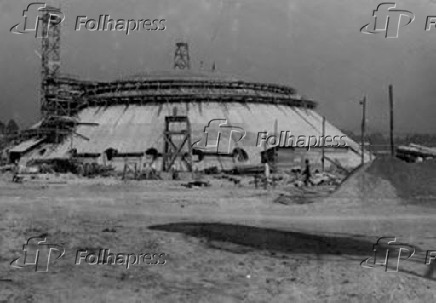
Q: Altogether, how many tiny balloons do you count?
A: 0